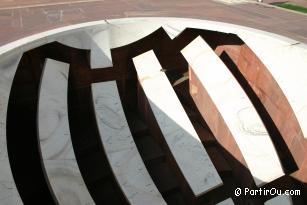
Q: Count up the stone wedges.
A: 4